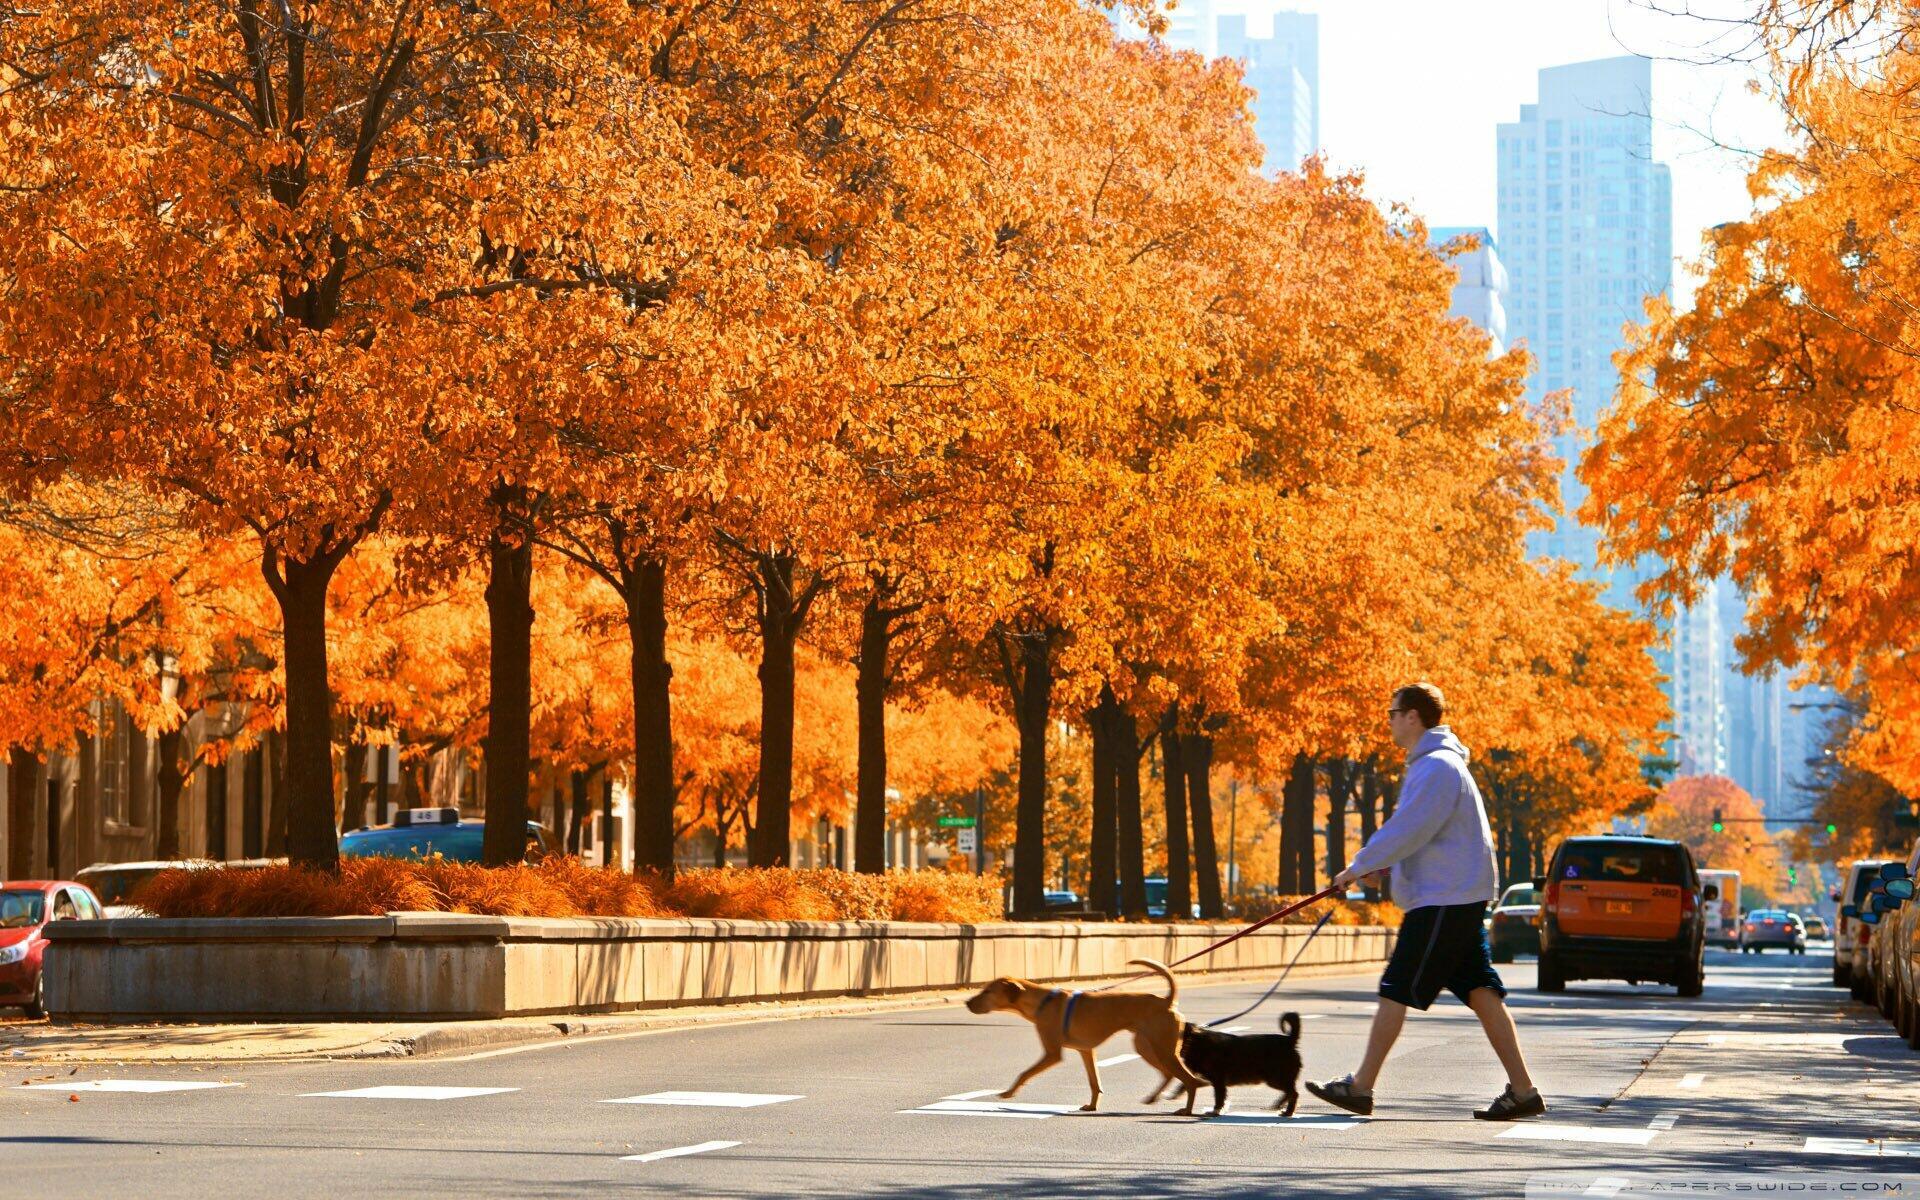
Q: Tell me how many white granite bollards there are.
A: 0